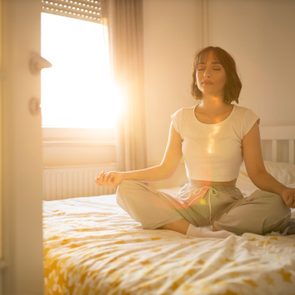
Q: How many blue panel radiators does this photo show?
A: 0